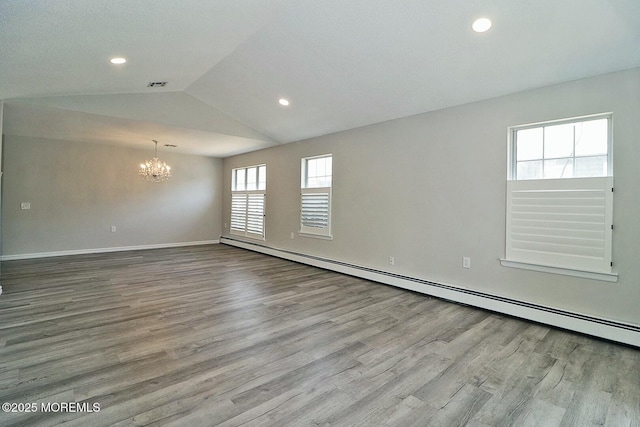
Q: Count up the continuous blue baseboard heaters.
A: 0